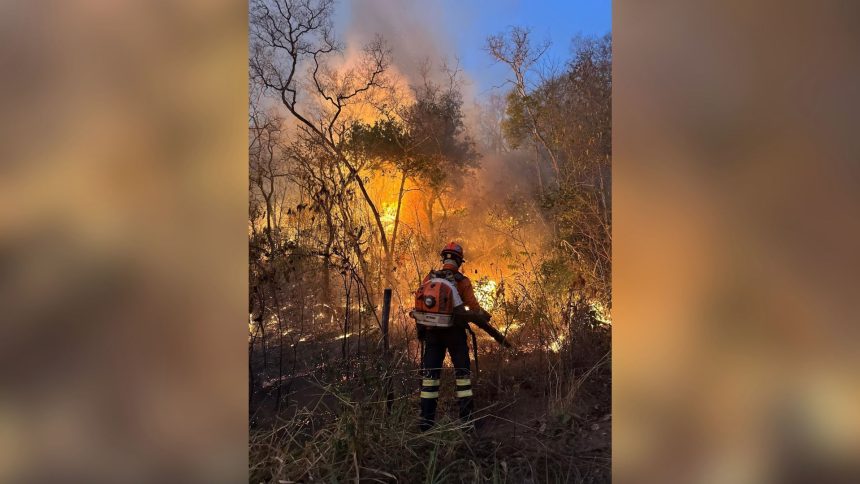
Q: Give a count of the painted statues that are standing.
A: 0